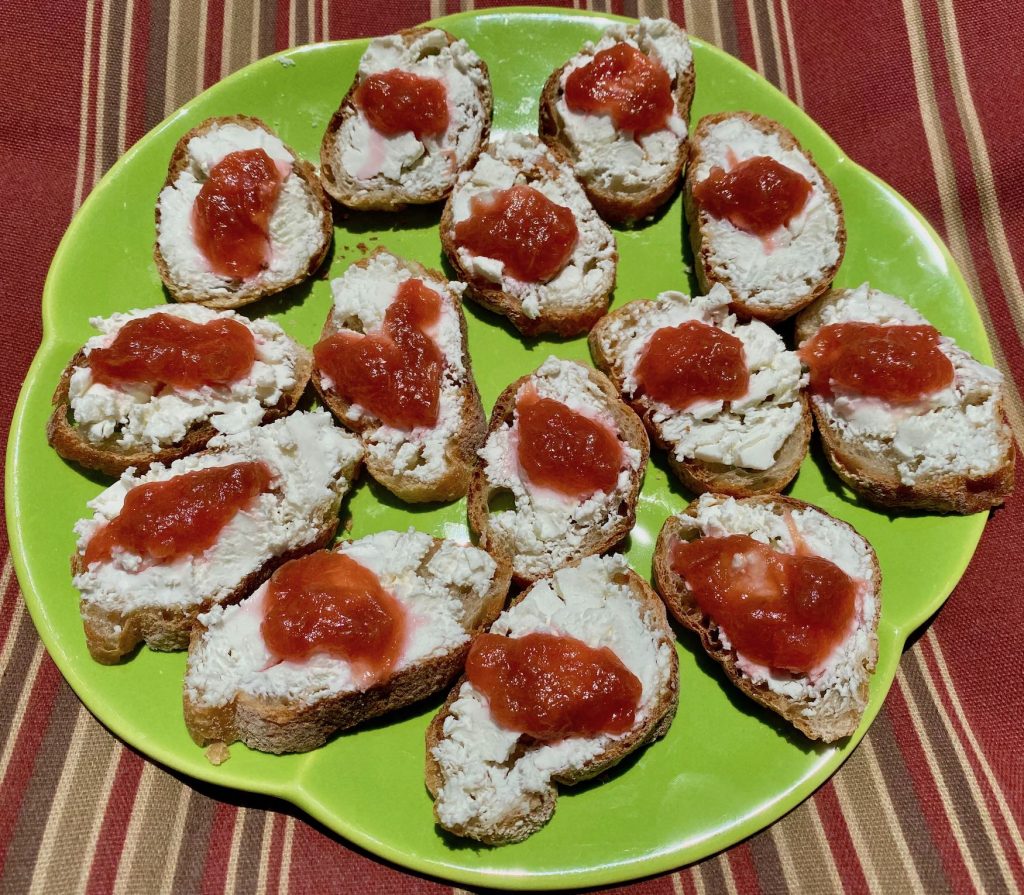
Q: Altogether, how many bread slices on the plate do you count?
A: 14